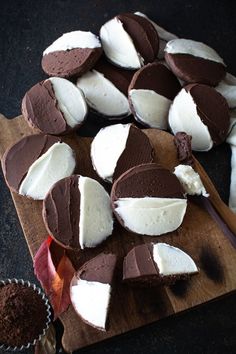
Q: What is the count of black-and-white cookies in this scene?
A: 12